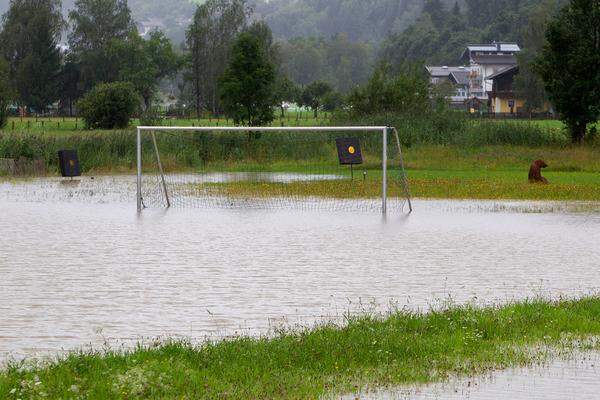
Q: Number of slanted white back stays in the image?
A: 2